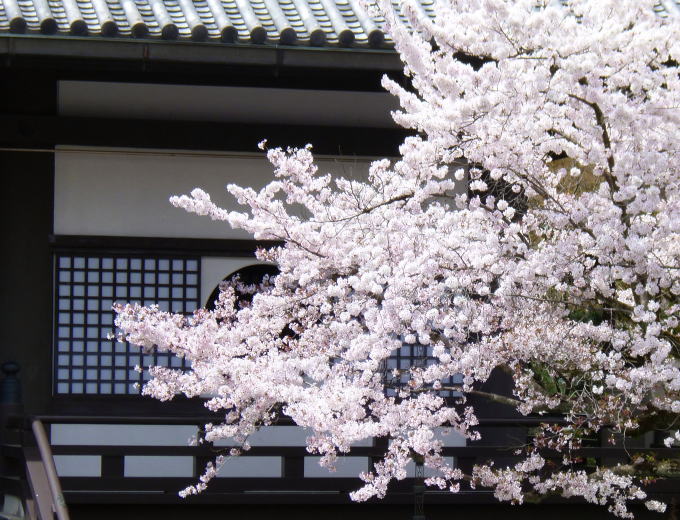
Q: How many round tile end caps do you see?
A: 13